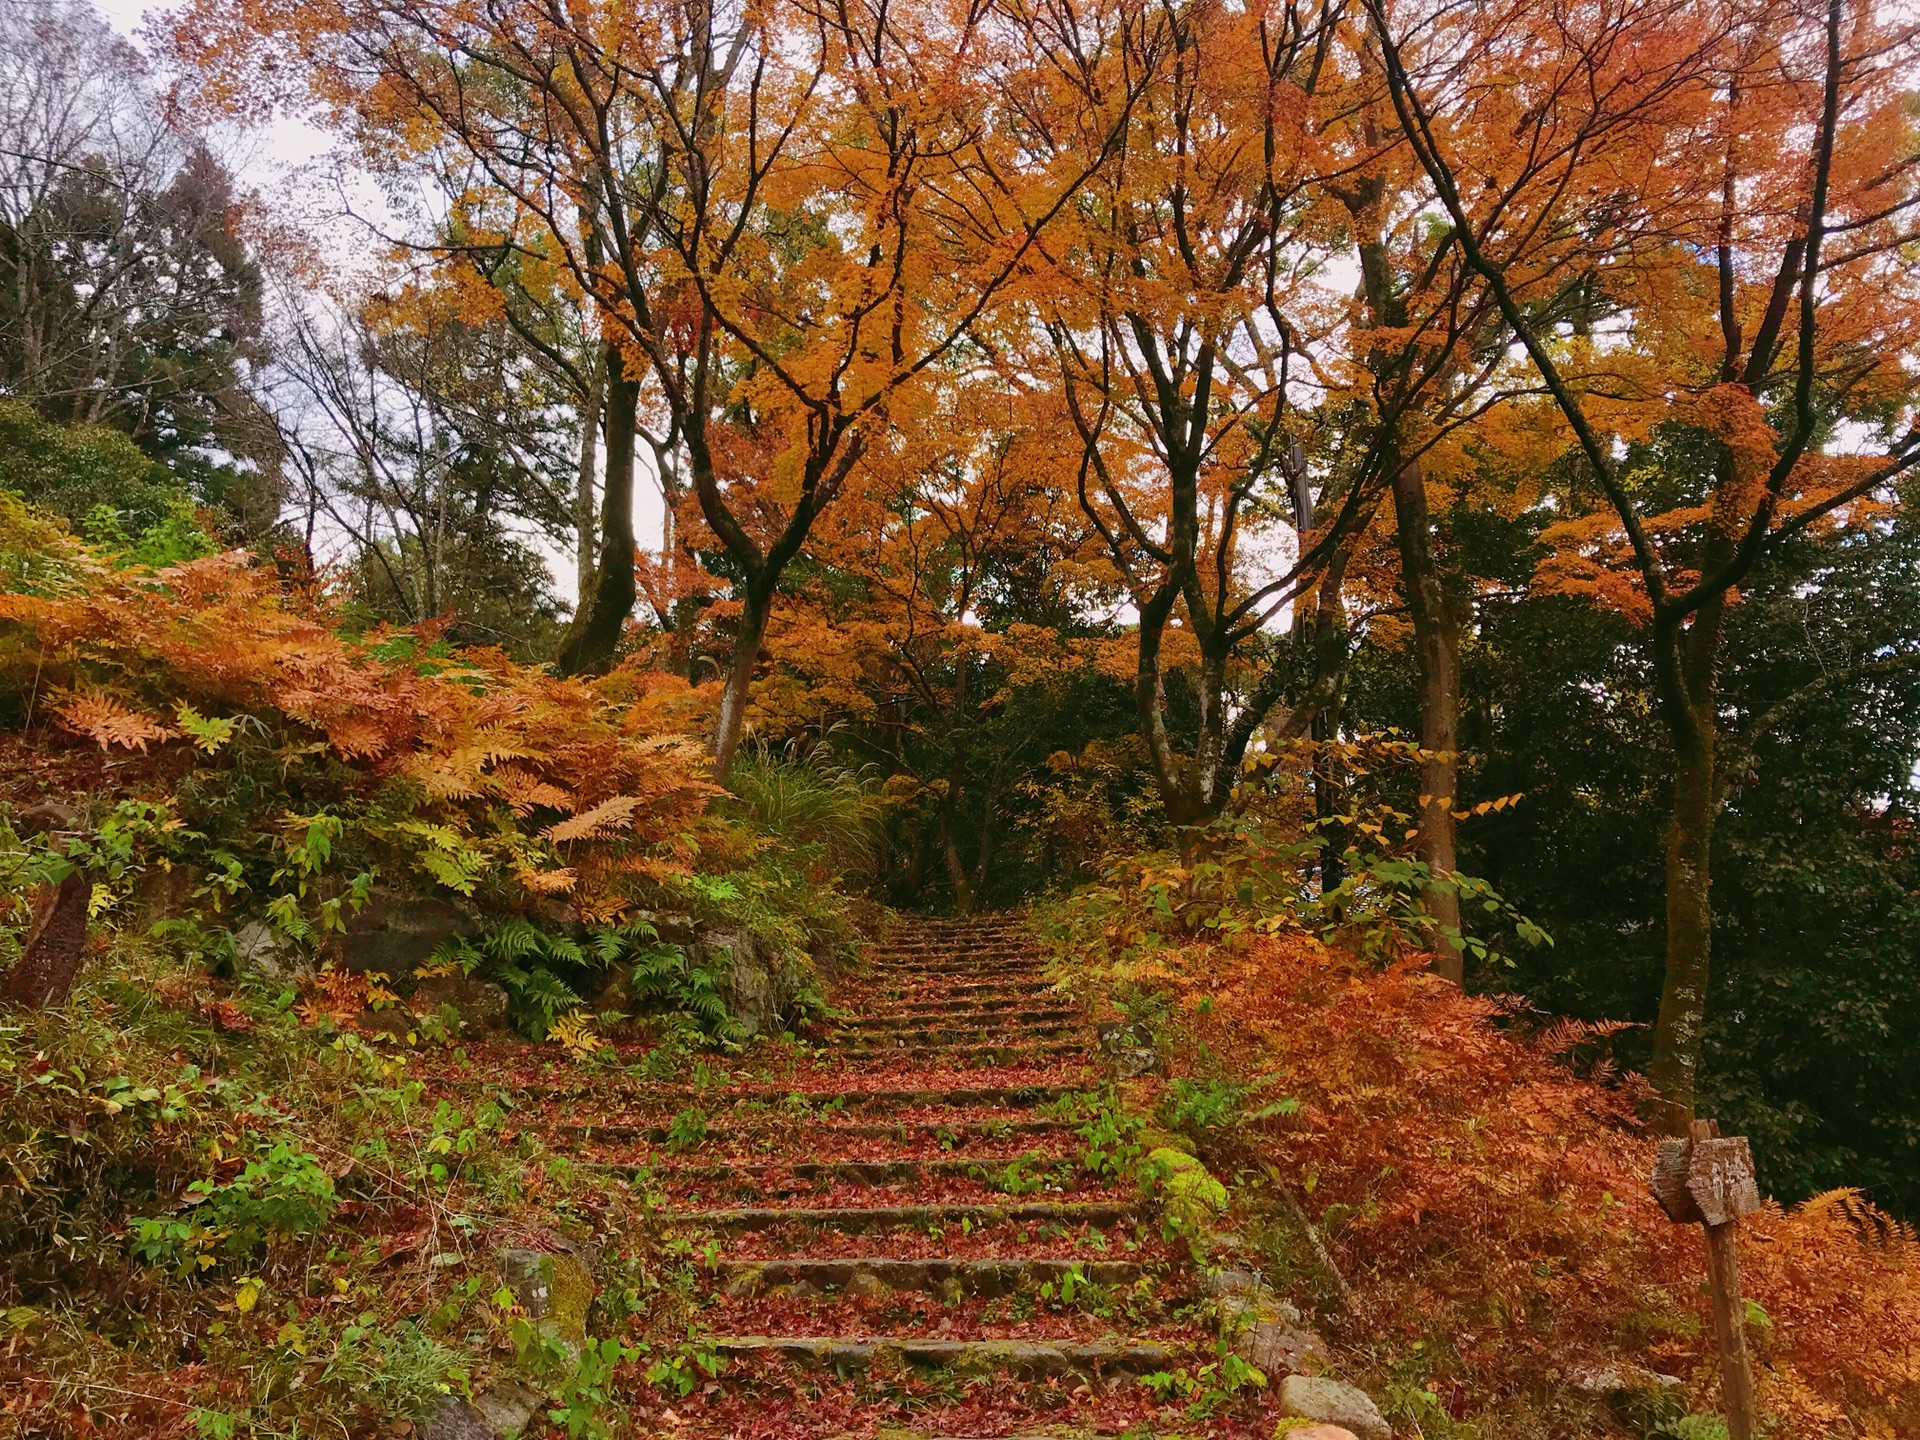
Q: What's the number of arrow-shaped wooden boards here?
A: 2